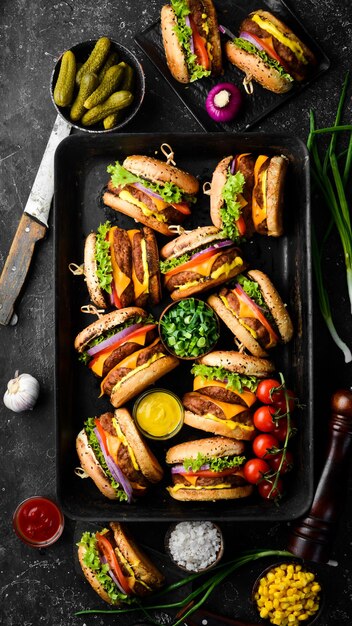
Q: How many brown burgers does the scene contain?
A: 12